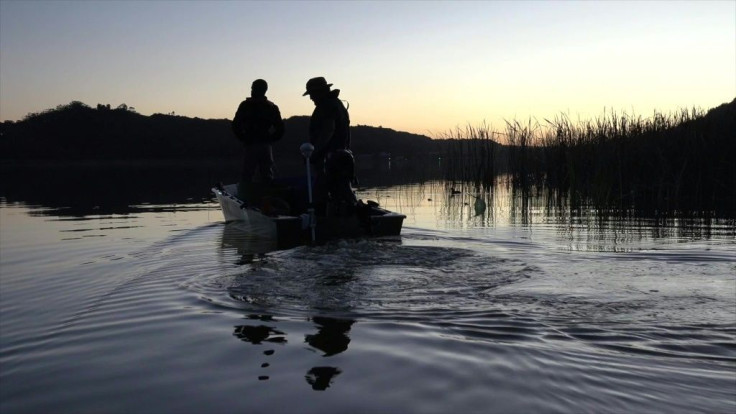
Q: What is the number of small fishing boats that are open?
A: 1